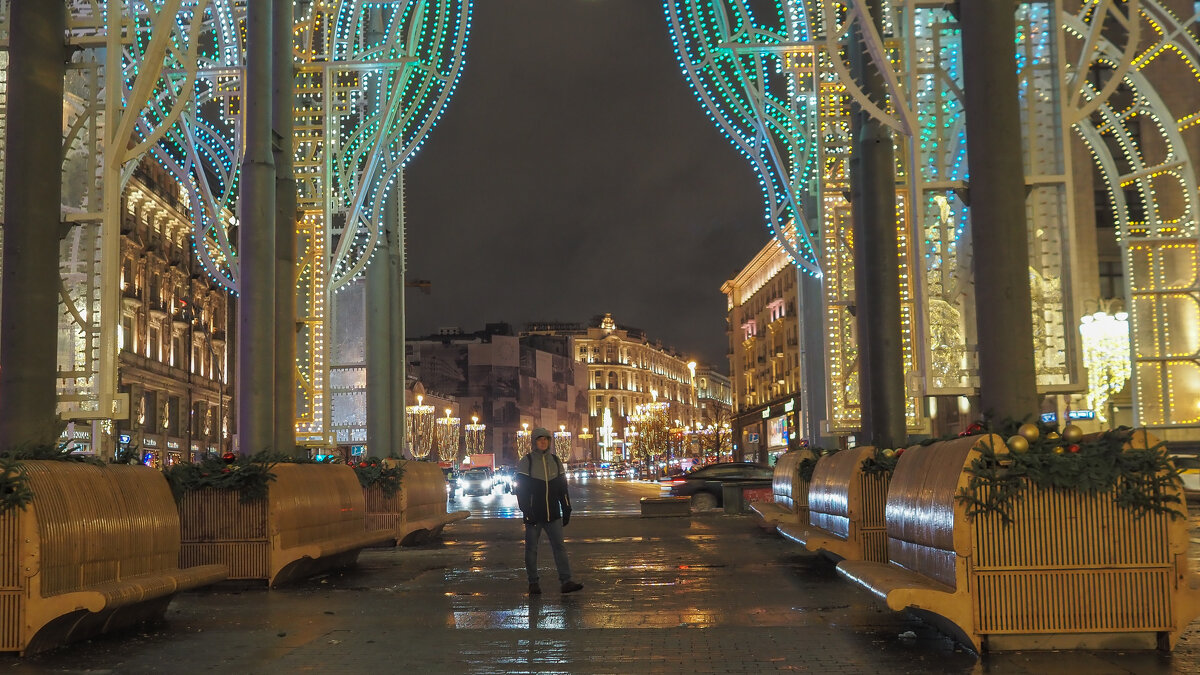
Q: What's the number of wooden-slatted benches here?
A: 6